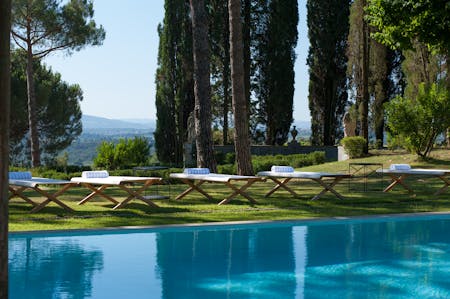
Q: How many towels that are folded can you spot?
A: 5